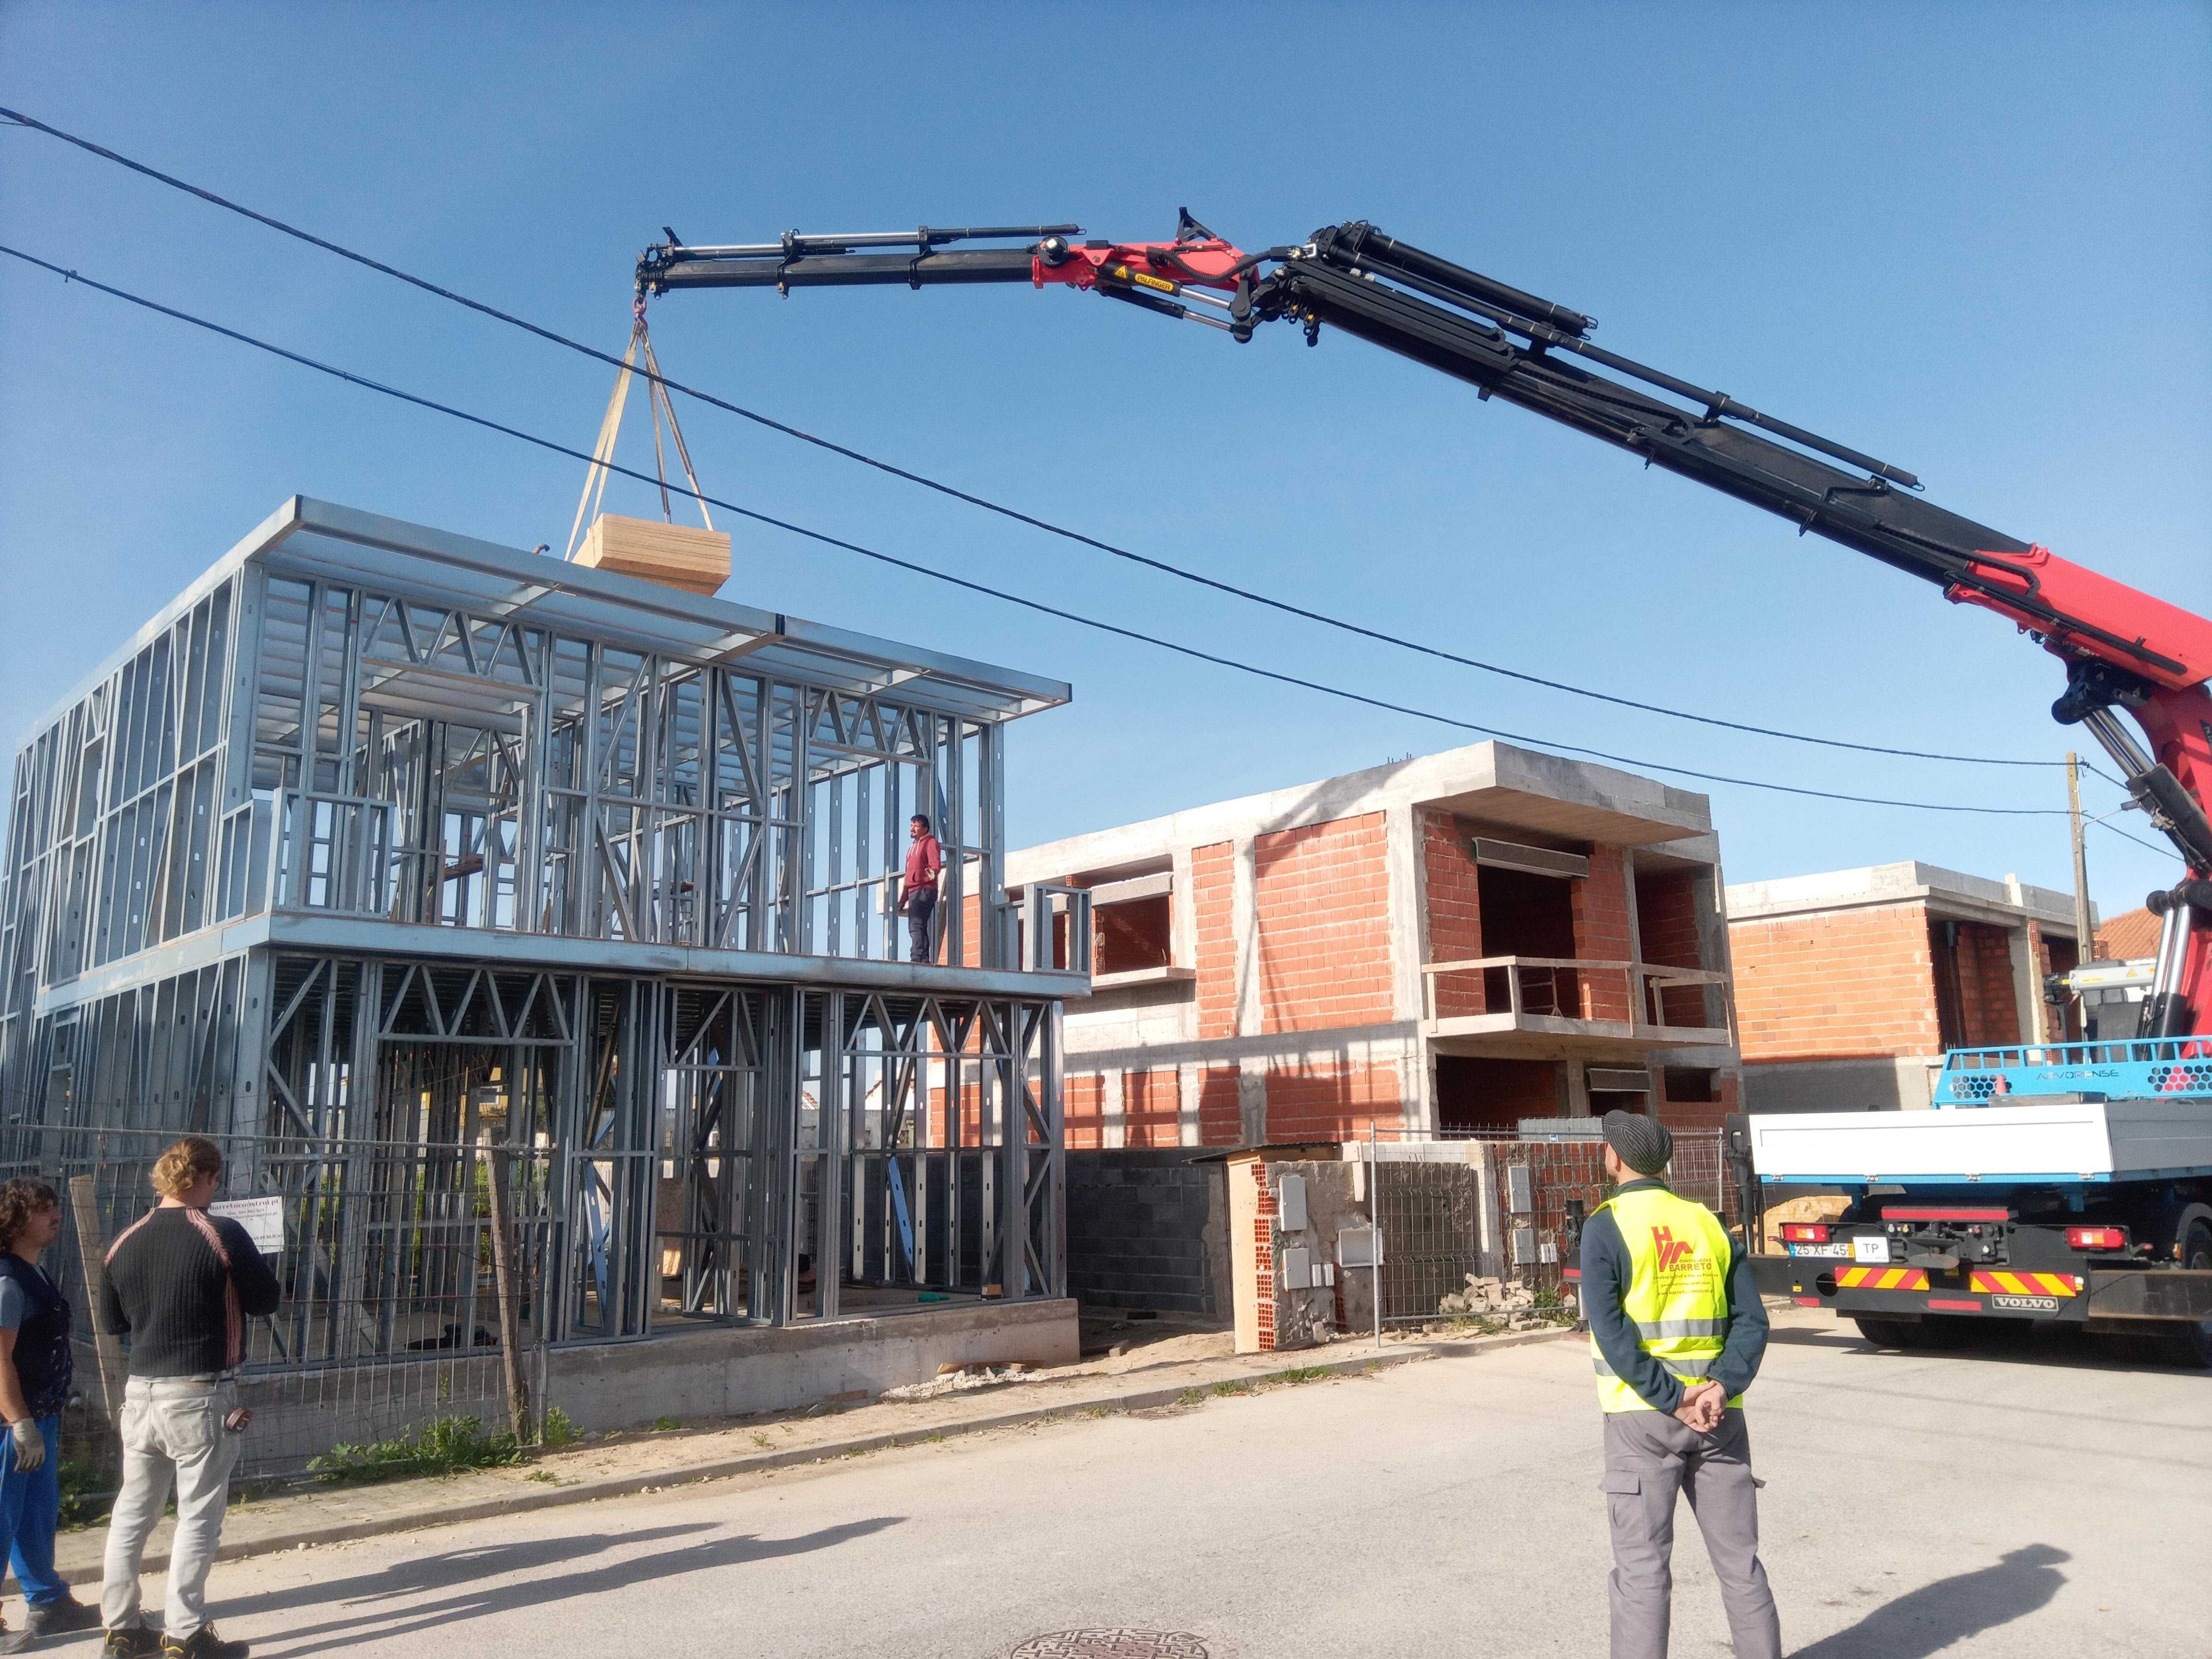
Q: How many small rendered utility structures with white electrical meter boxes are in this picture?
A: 2